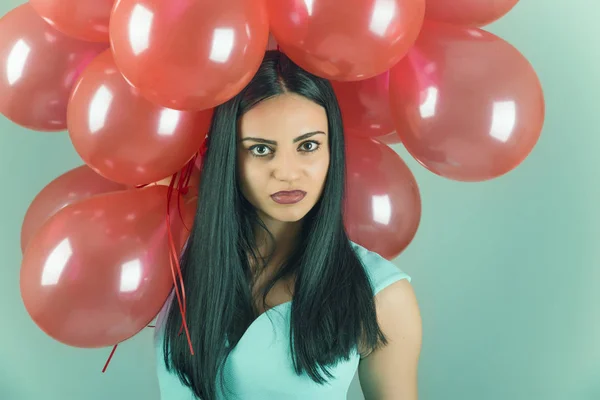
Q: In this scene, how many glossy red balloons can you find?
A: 11